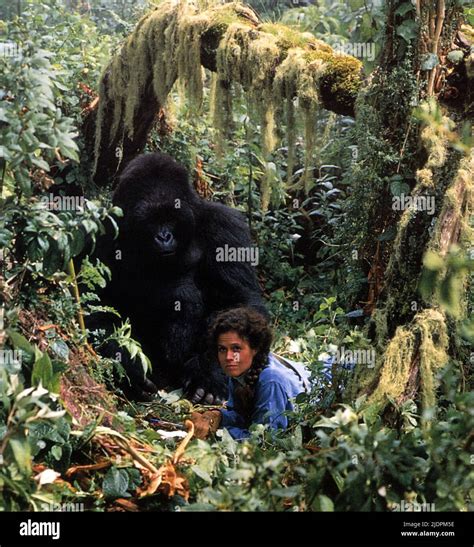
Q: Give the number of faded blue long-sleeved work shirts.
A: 1